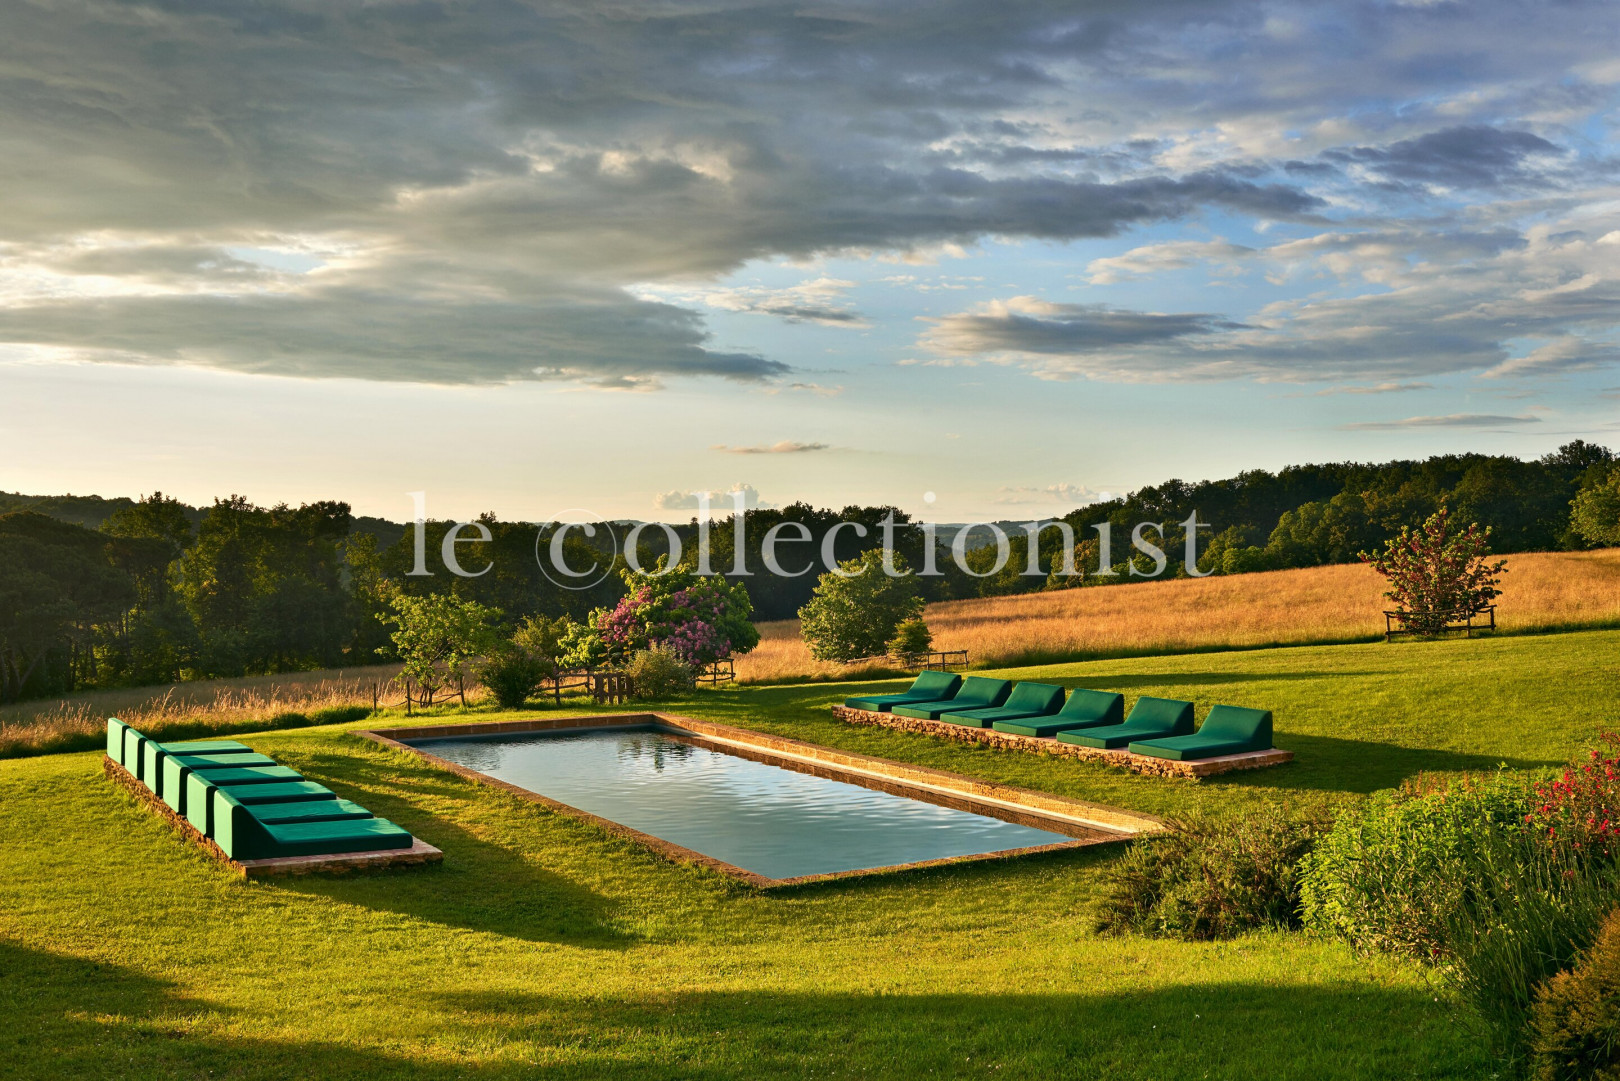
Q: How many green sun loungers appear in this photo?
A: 12